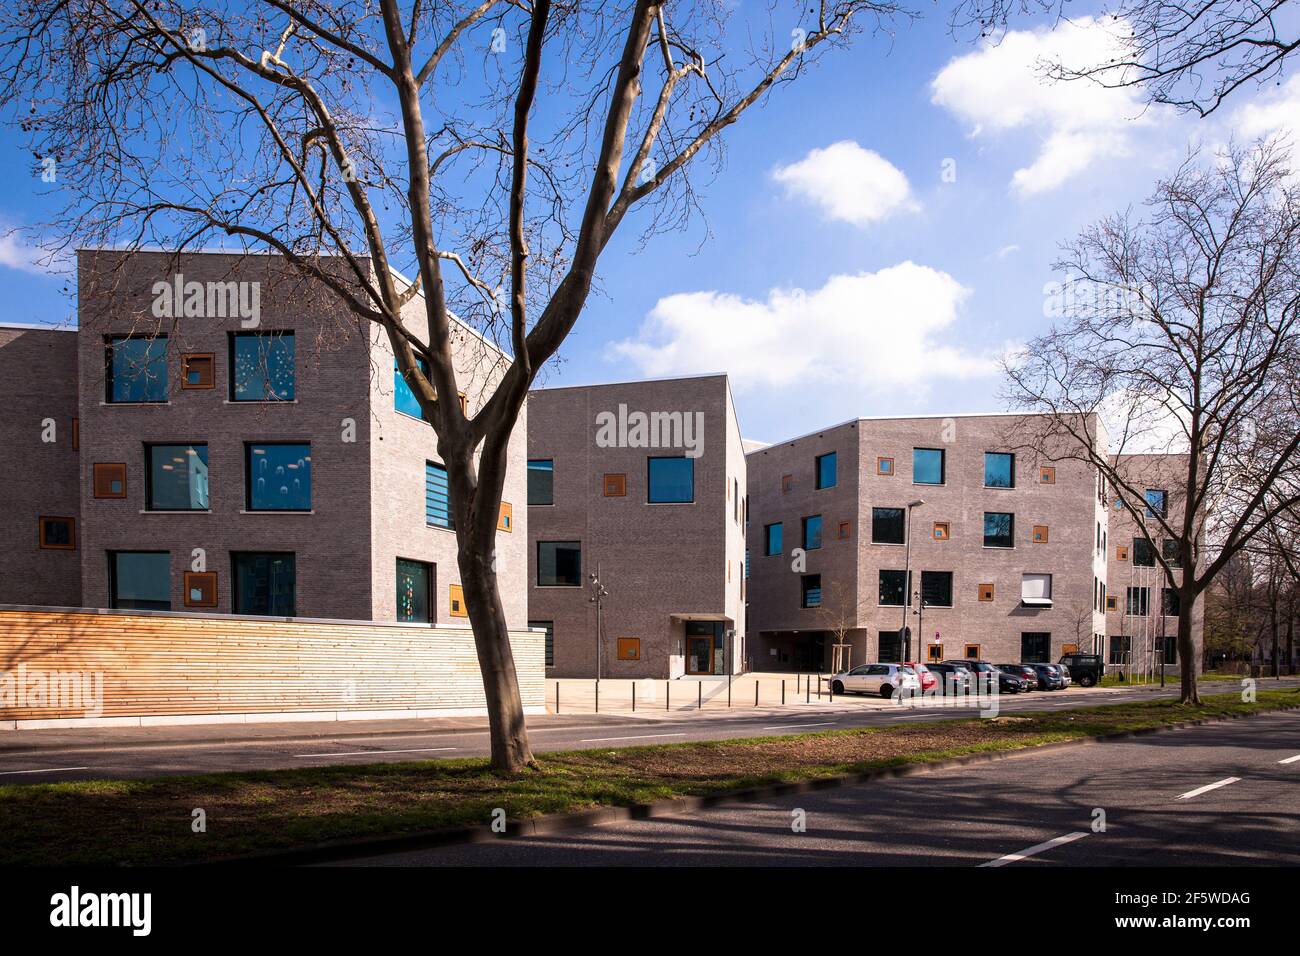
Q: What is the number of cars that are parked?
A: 9